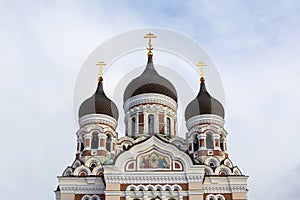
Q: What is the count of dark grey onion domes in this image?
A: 3